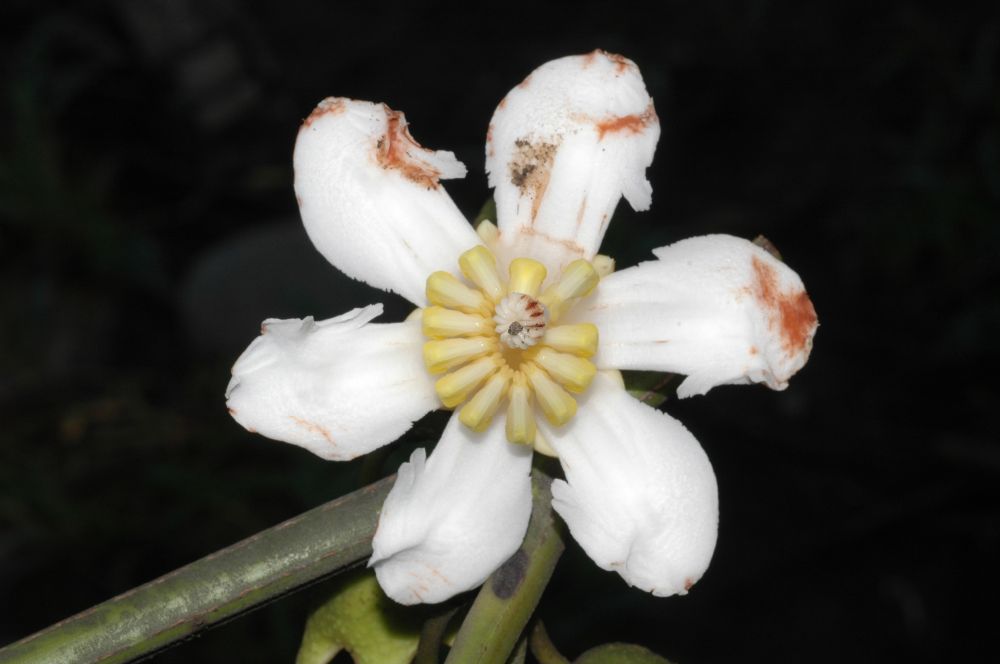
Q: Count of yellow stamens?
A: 12